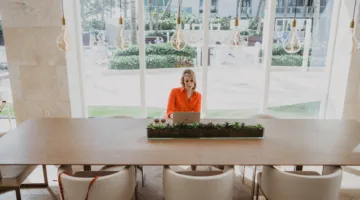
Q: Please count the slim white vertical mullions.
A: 3